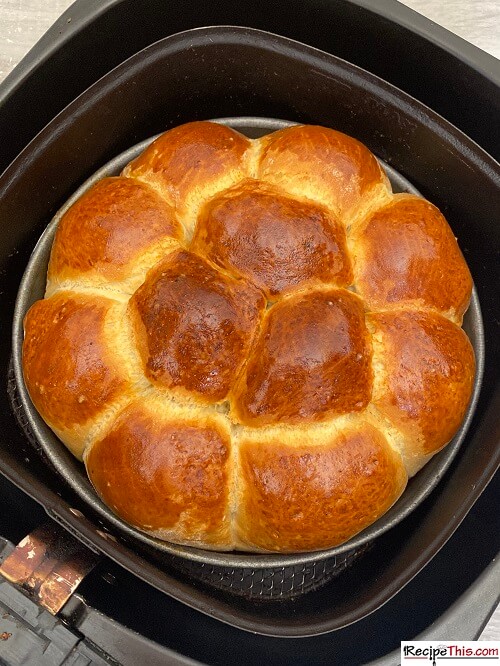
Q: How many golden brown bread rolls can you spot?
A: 11